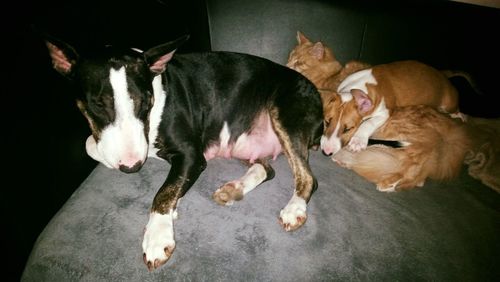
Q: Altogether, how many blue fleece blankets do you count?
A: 0